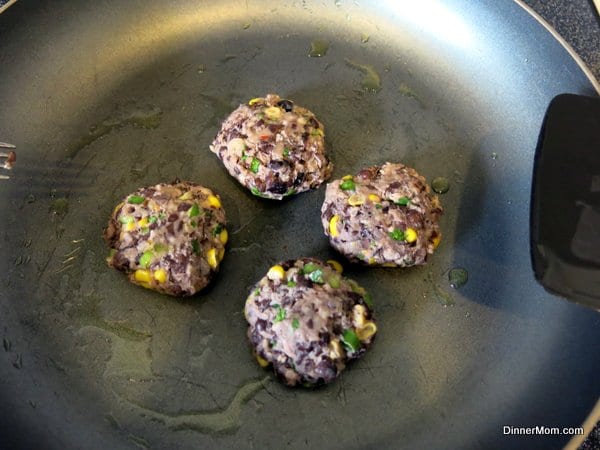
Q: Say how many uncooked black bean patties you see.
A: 4